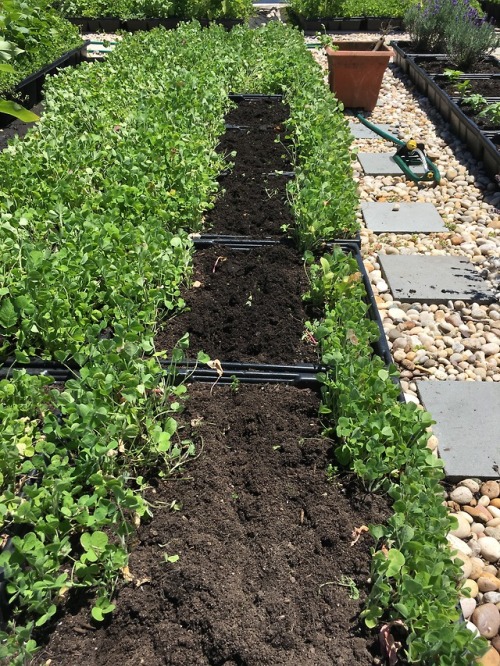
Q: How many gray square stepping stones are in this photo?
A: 5